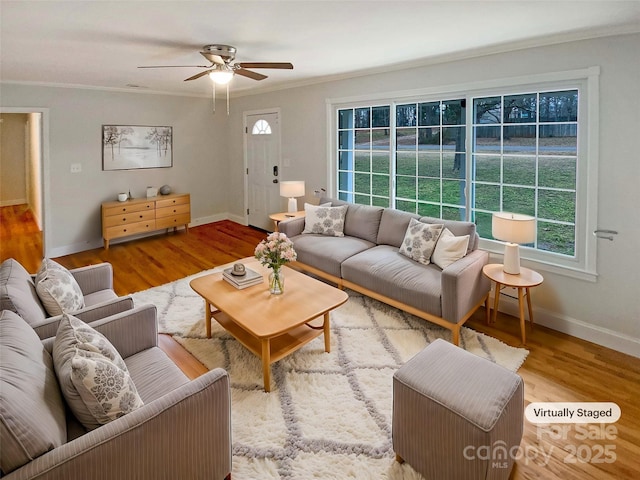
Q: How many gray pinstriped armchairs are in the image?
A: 2